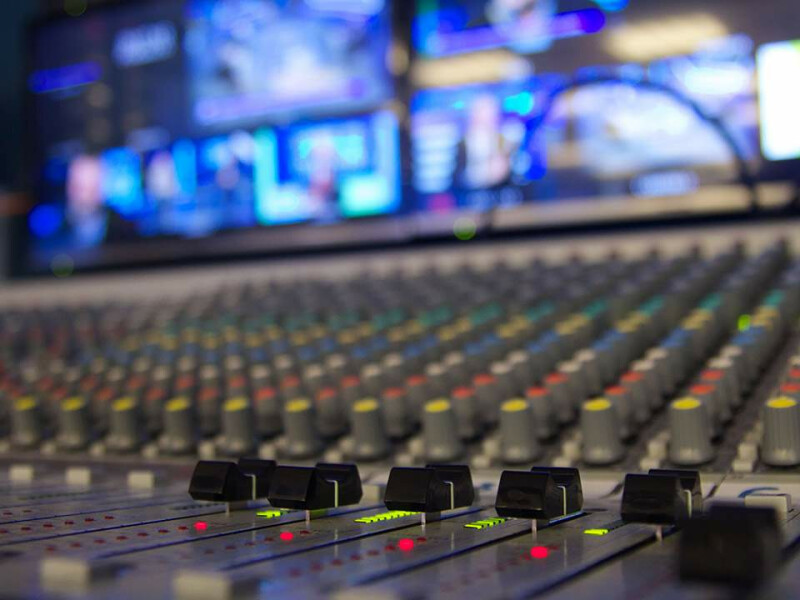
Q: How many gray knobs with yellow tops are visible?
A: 12